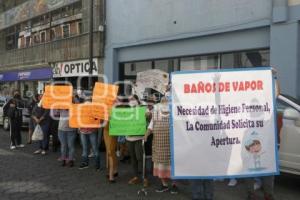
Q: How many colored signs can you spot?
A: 4